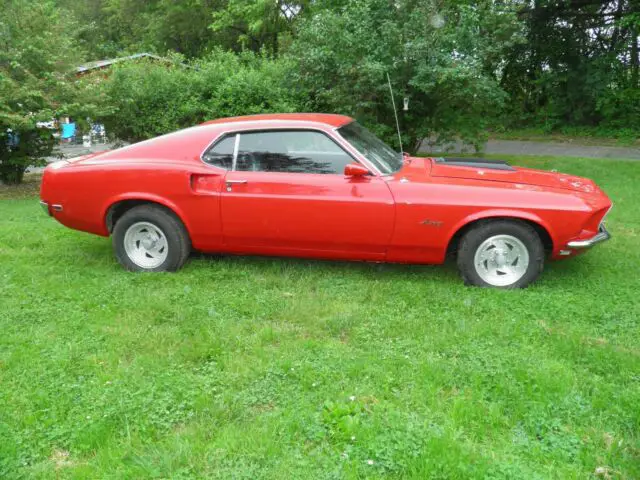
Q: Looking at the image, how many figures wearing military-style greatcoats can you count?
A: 0